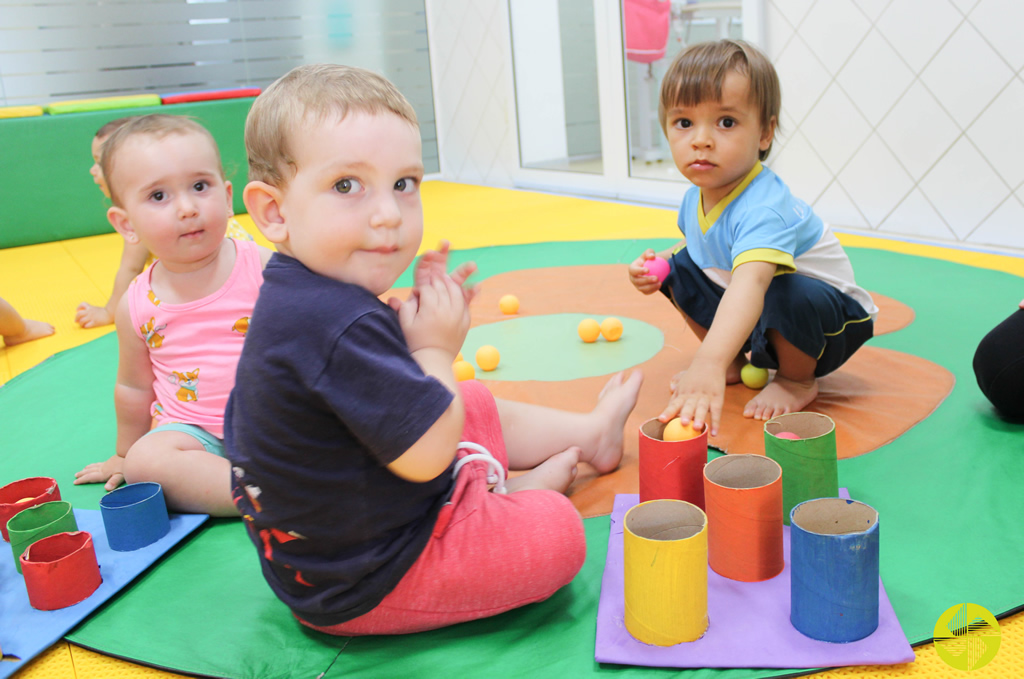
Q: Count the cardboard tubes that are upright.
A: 9